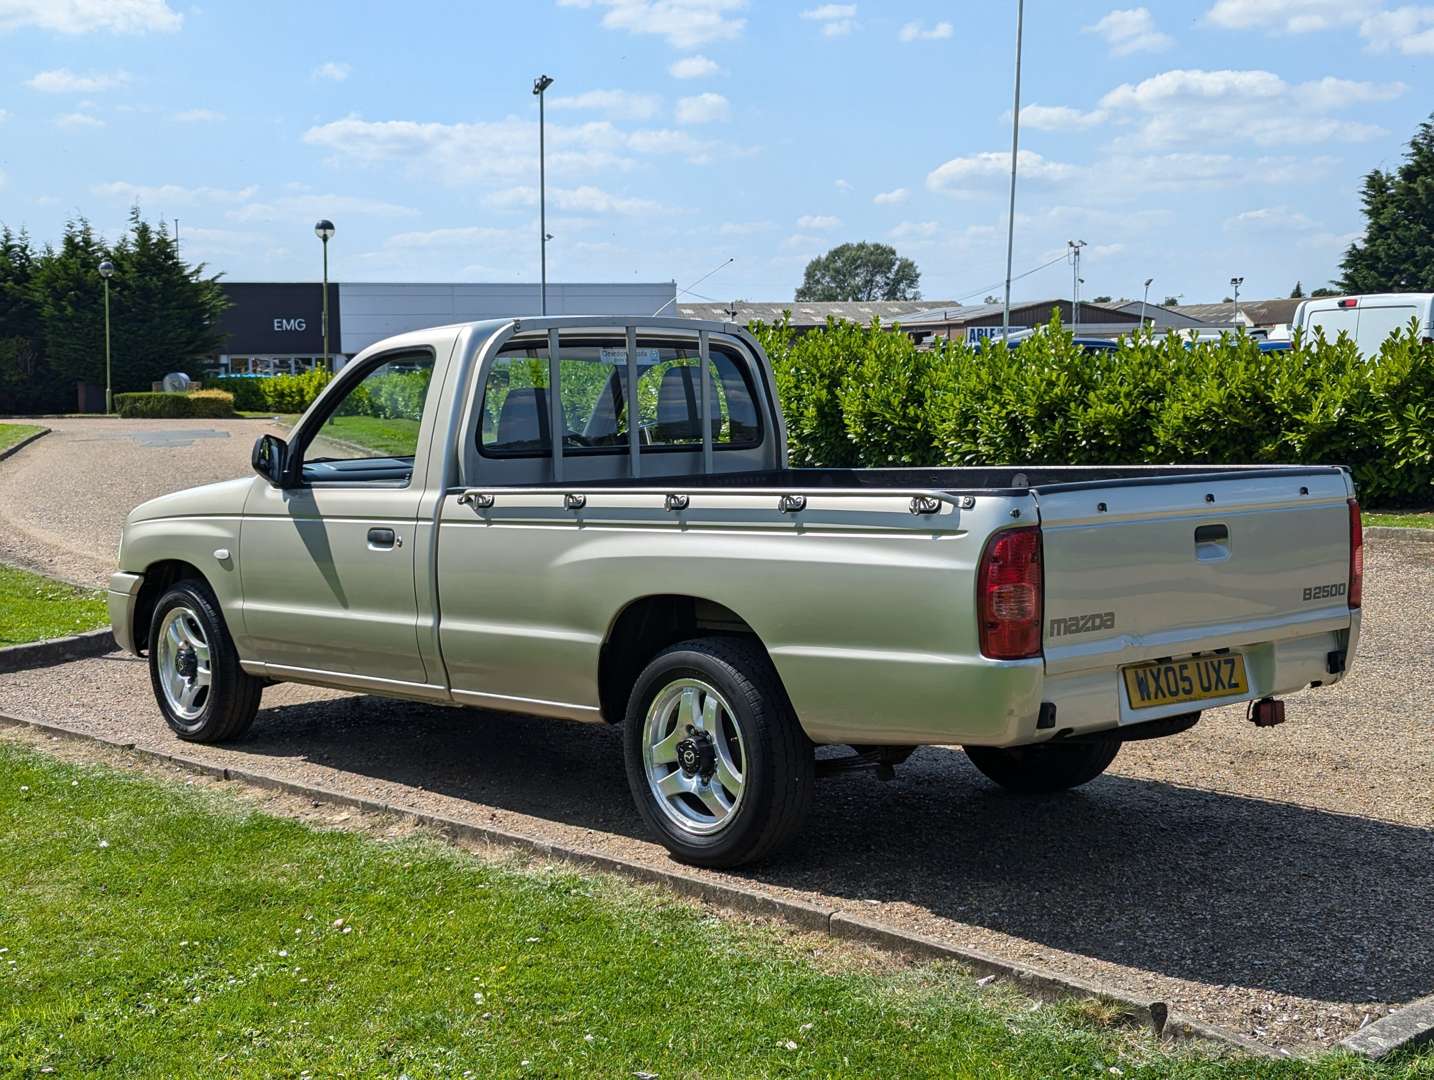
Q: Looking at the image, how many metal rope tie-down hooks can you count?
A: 5